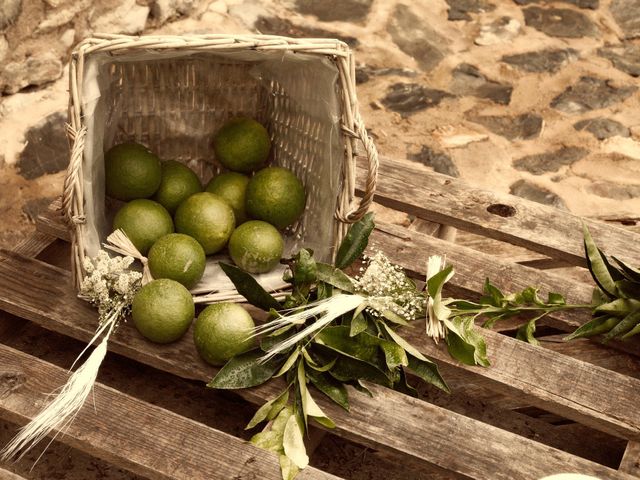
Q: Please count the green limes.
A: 11